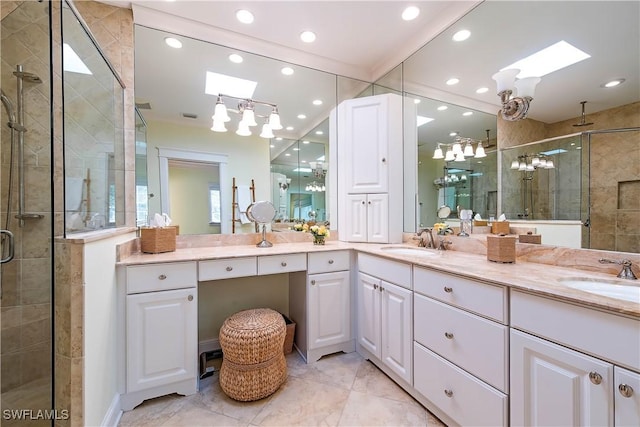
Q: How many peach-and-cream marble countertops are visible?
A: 1